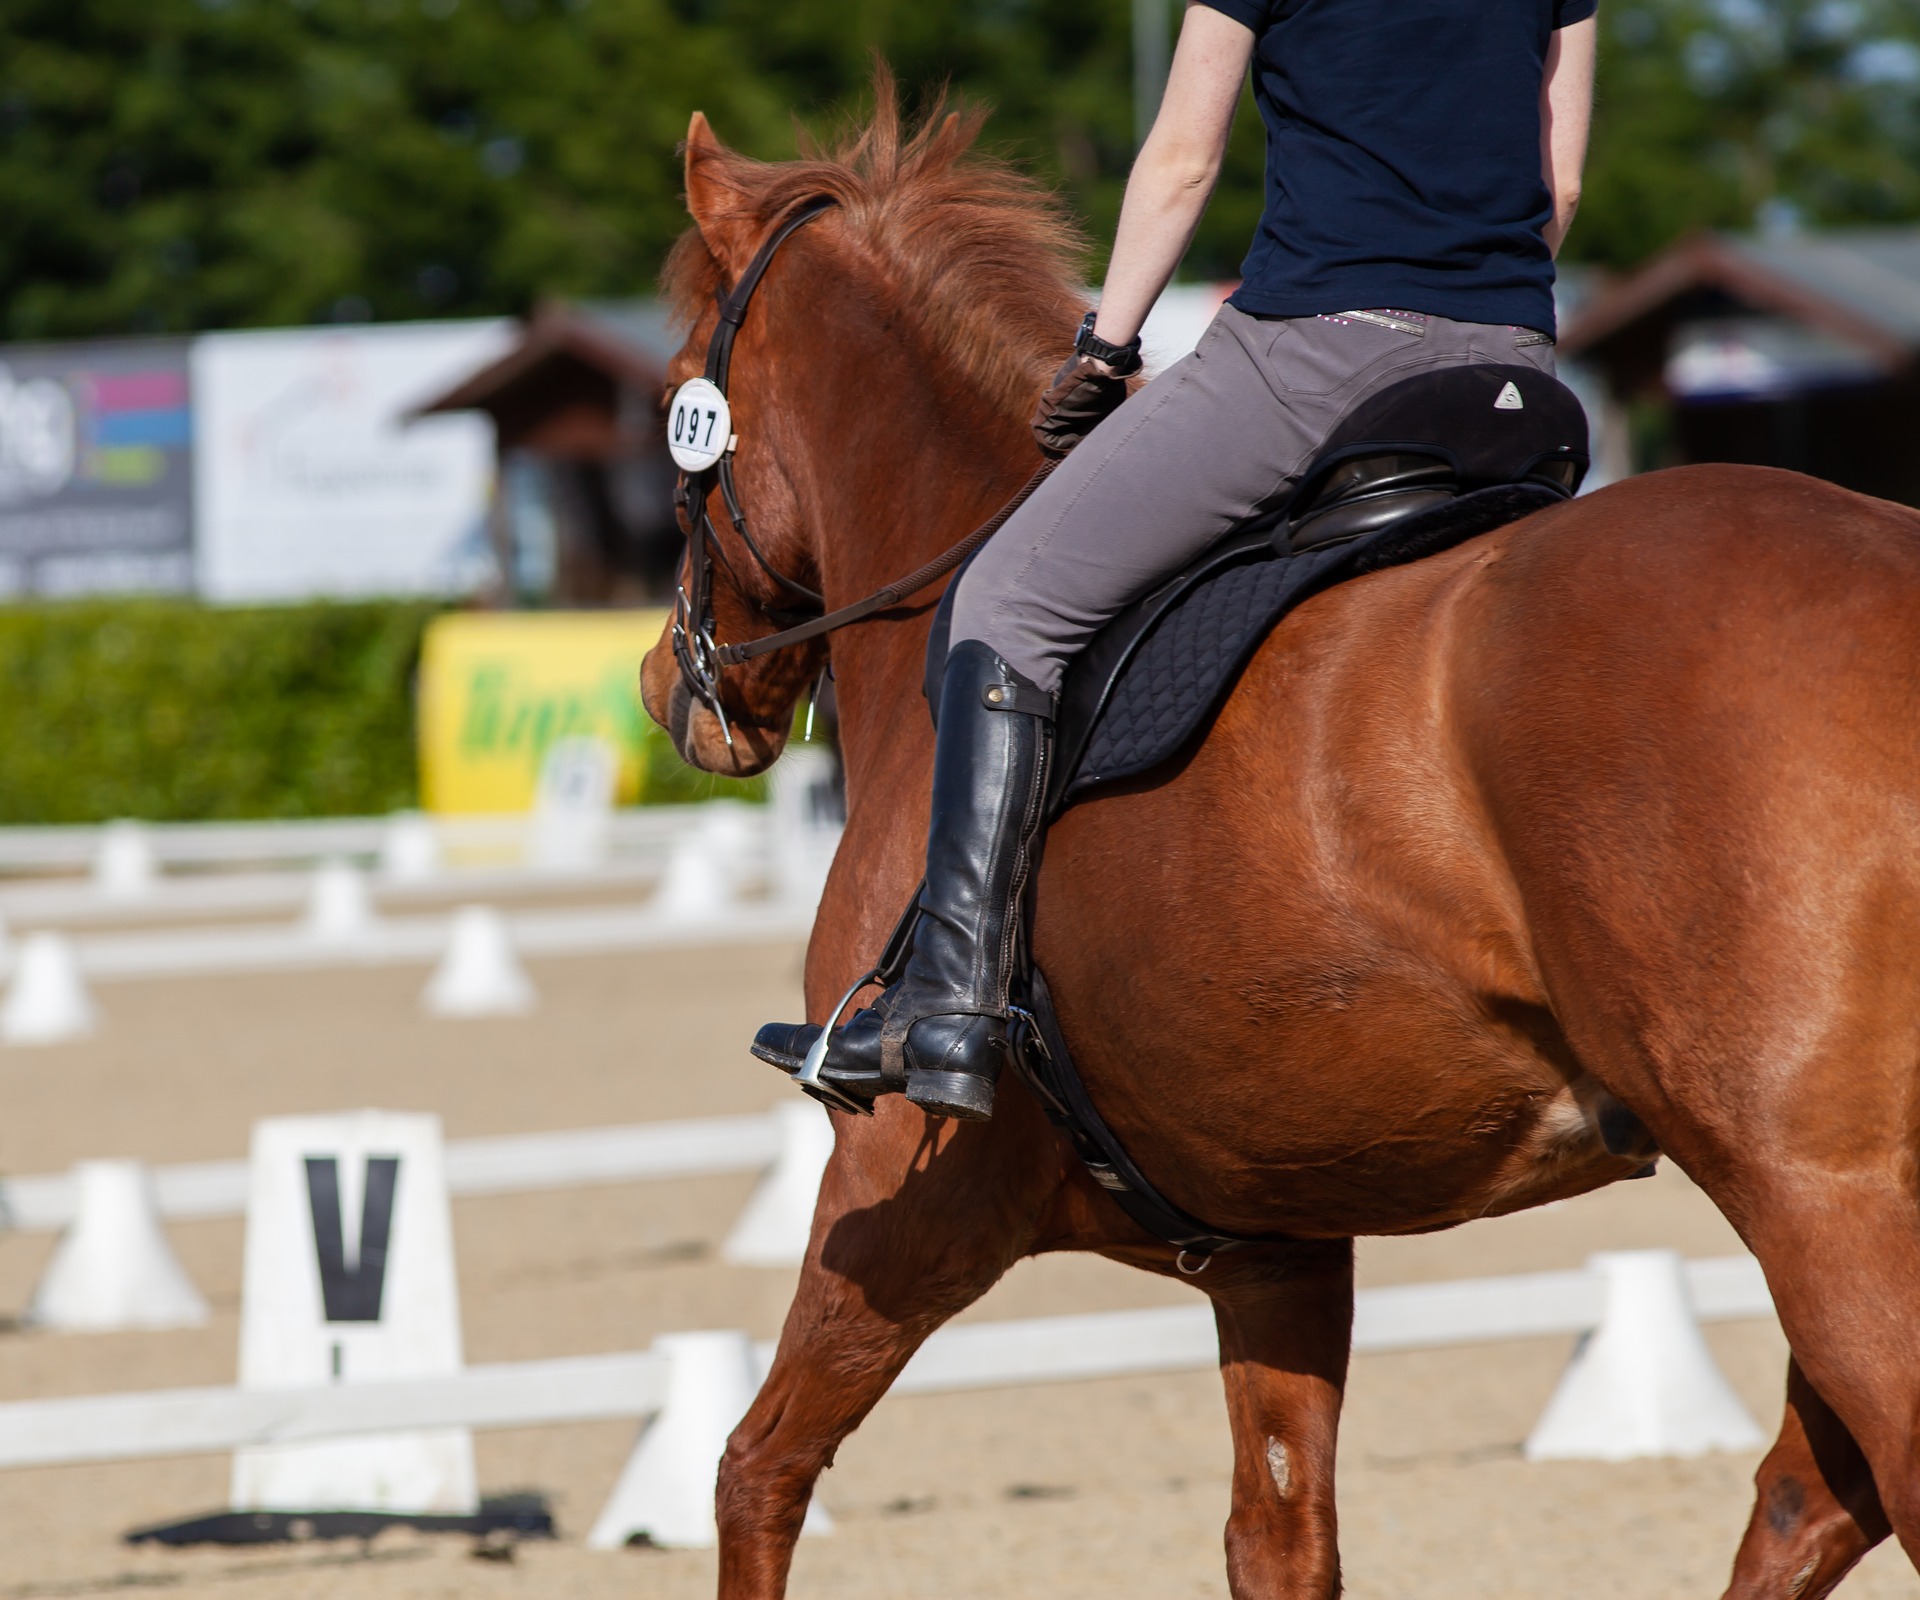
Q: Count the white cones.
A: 11